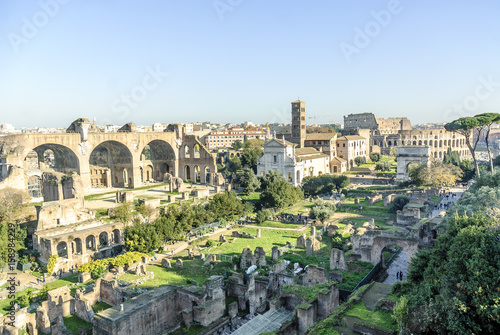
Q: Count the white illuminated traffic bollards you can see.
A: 0